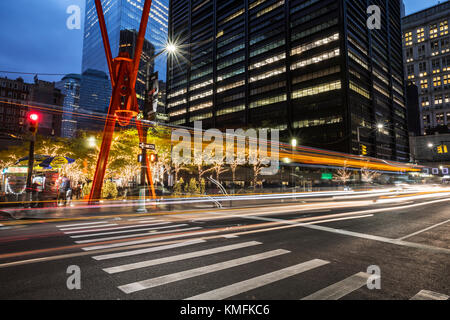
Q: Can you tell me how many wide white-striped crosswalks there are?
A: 1